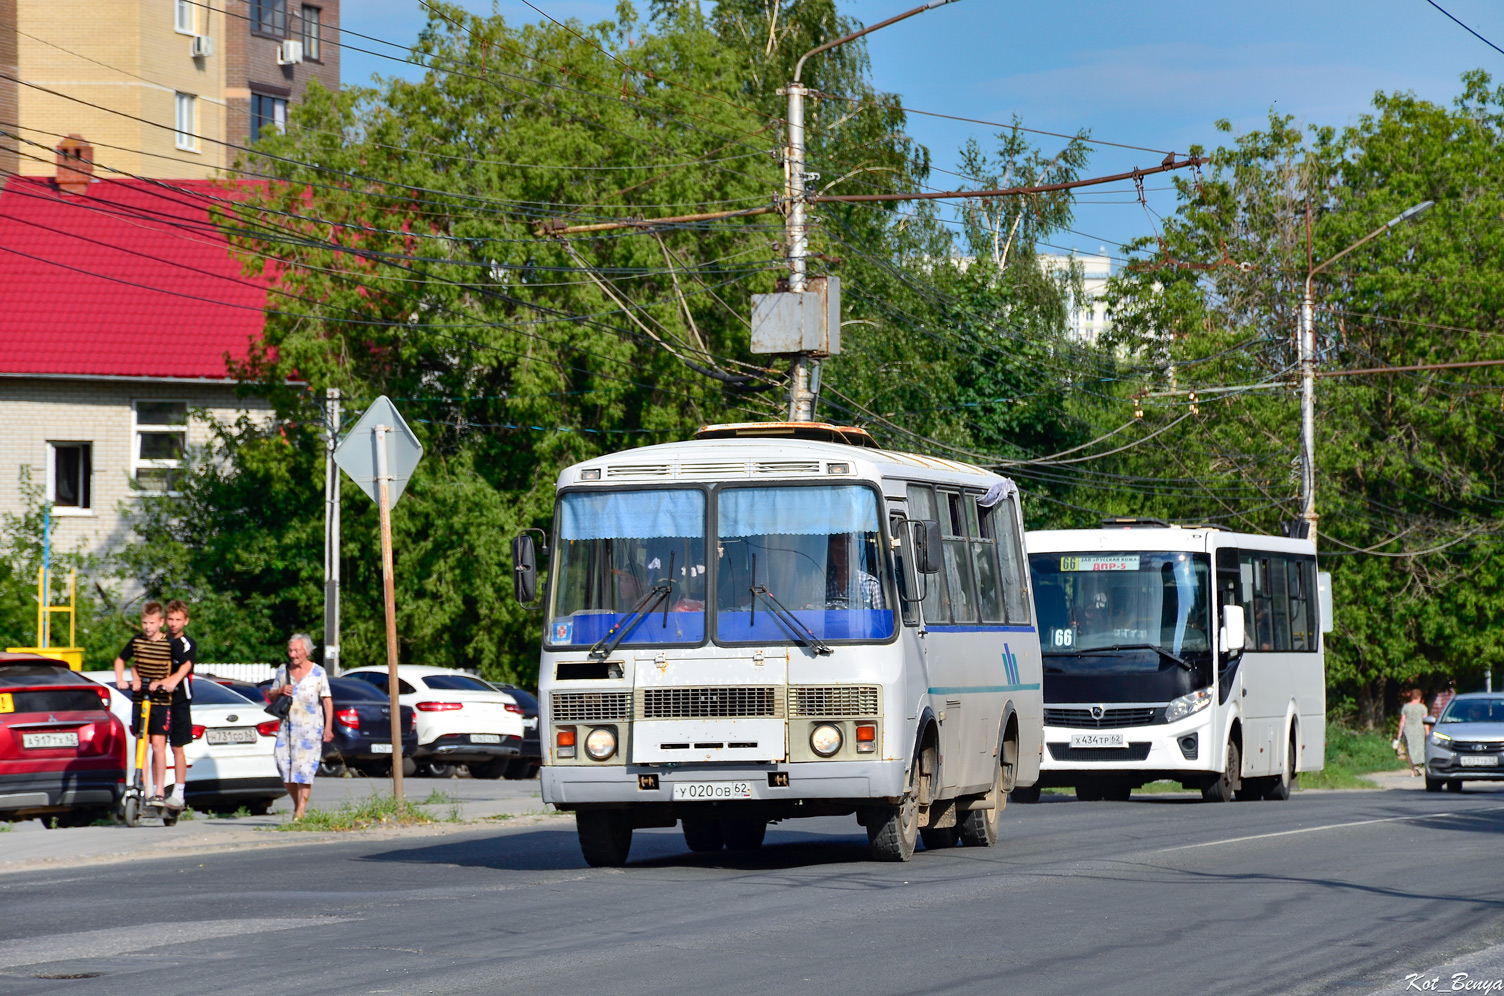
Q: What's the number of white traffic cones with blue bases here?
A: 0